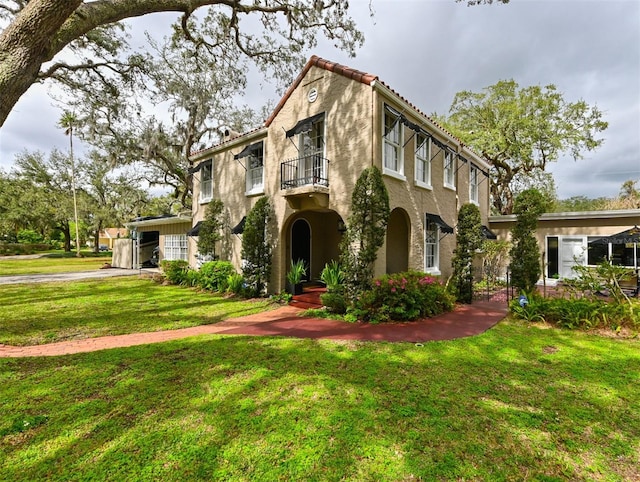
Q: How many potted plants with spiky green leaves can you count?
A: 2